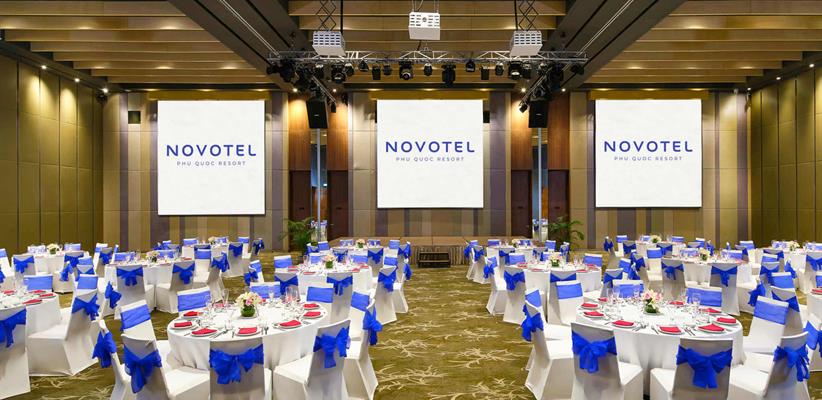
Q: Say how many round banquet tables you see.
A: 14